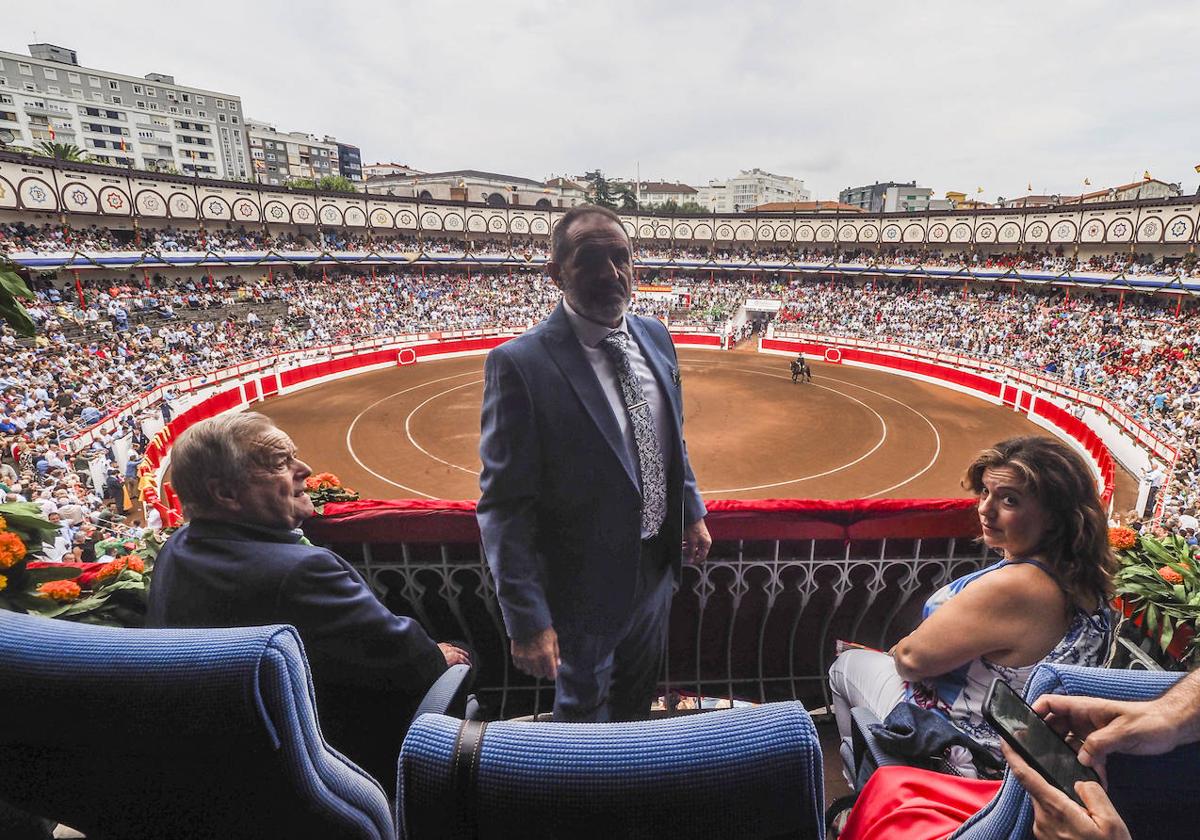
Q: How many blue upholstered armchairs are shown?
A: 3